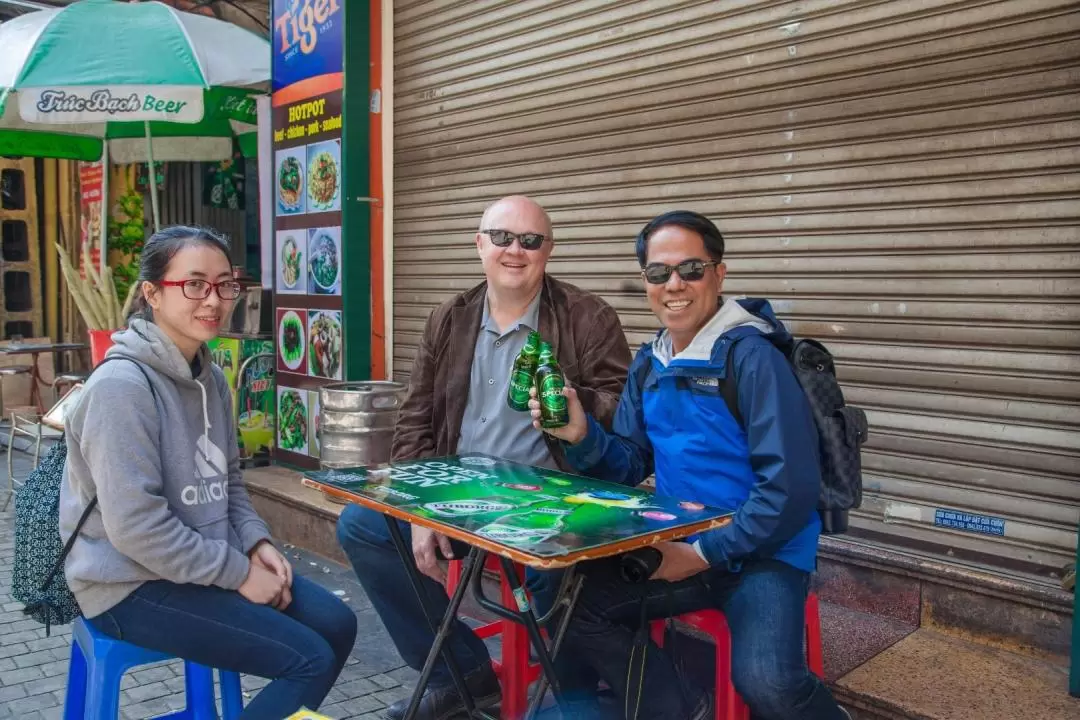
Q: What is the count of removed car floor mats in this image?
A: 0